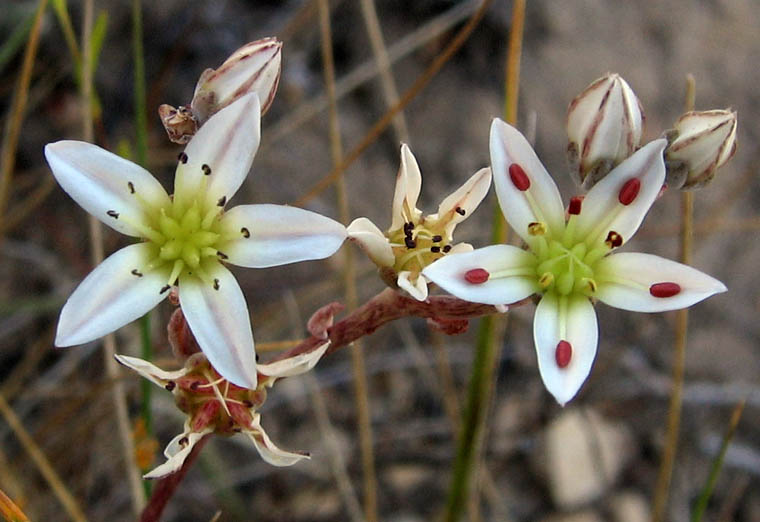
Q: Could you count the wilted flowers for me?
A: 2